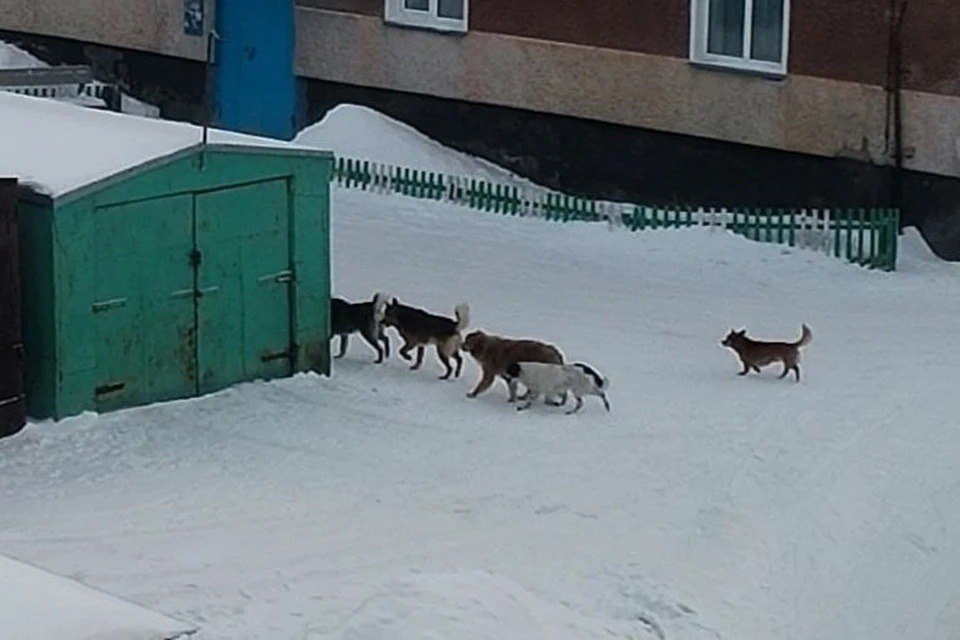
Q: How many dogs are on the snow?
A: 5